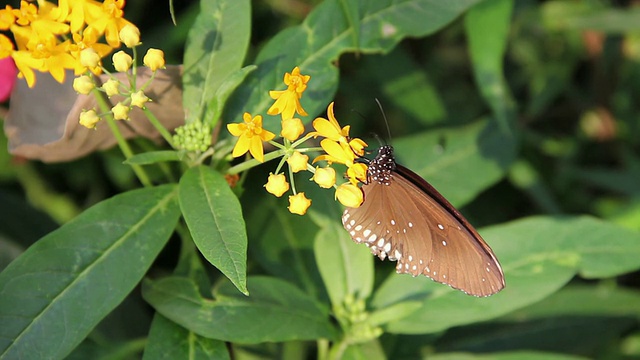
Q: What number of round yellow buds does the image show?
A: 15